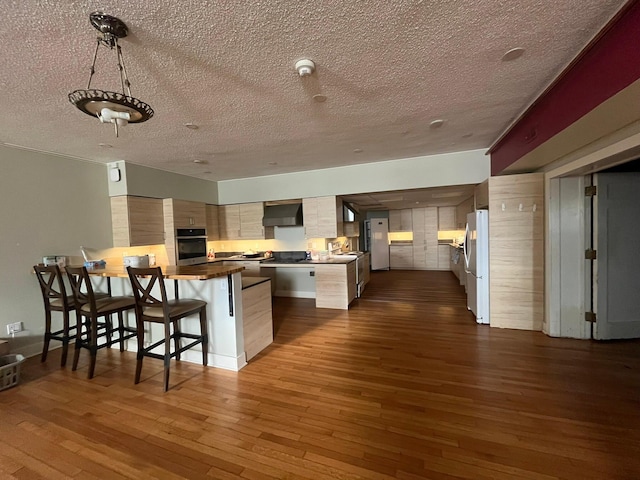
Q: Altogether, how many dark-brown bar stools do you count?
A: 3